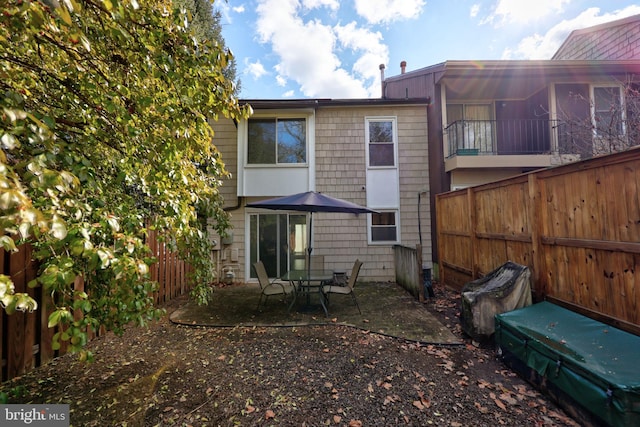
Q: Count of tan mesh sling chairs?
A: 3